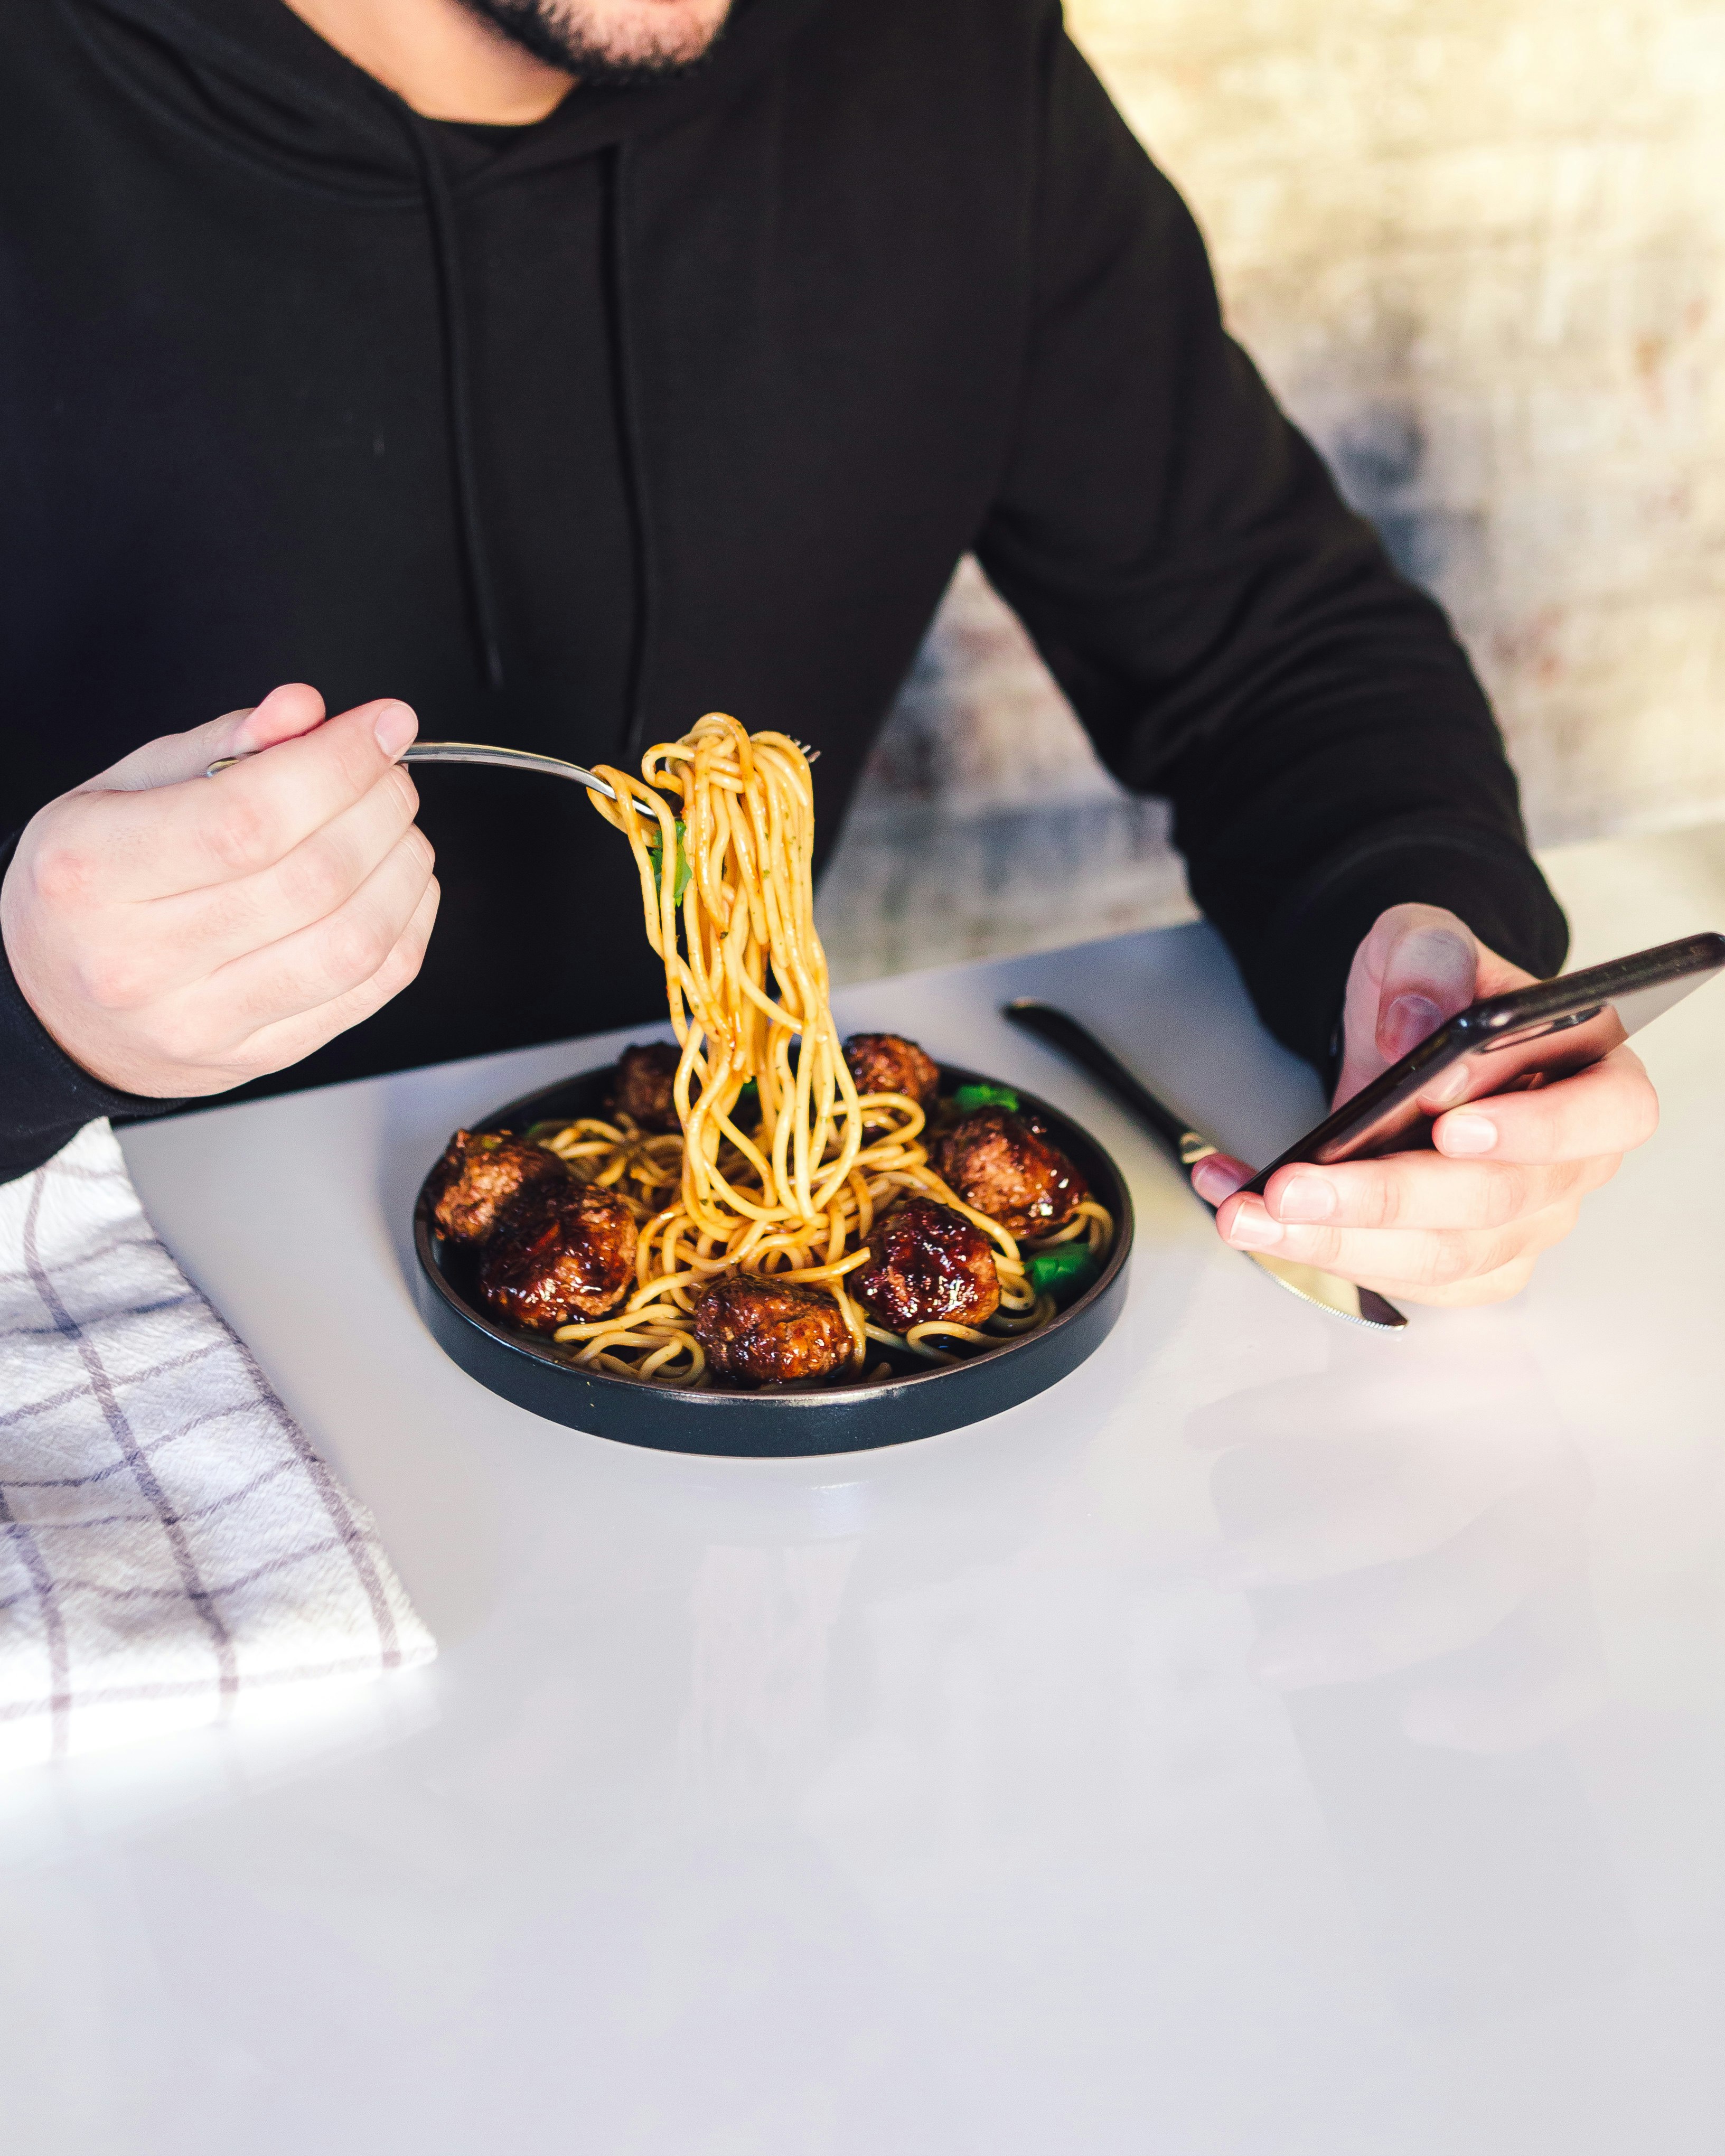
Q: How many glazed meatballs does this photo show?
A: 7